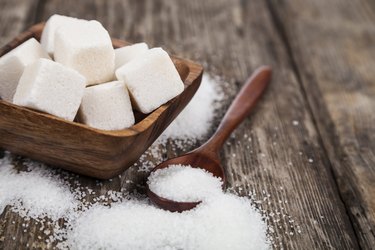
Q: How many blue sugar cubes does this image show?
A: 0